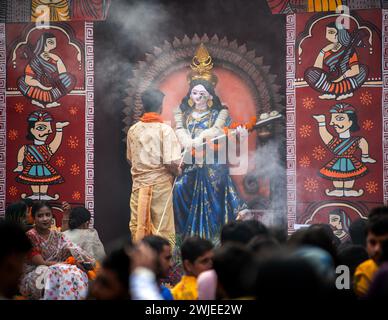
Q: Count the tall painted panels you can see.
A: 2